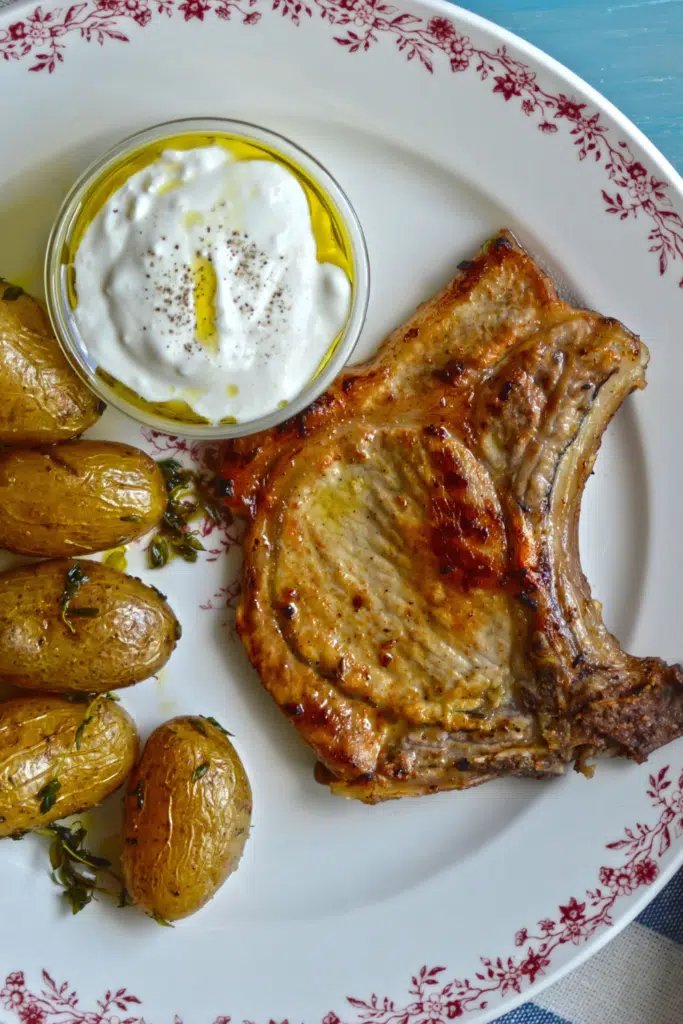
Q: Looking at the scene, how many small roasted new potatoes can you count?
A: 5